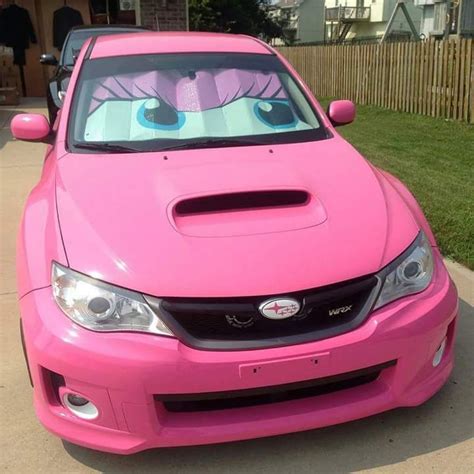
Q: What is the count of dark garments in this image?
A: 2